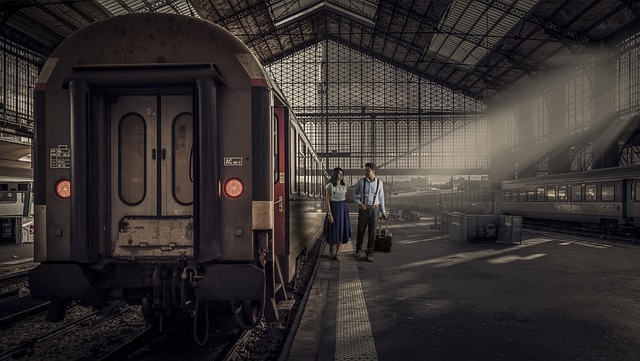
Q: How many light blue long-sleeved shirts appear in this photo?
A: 1